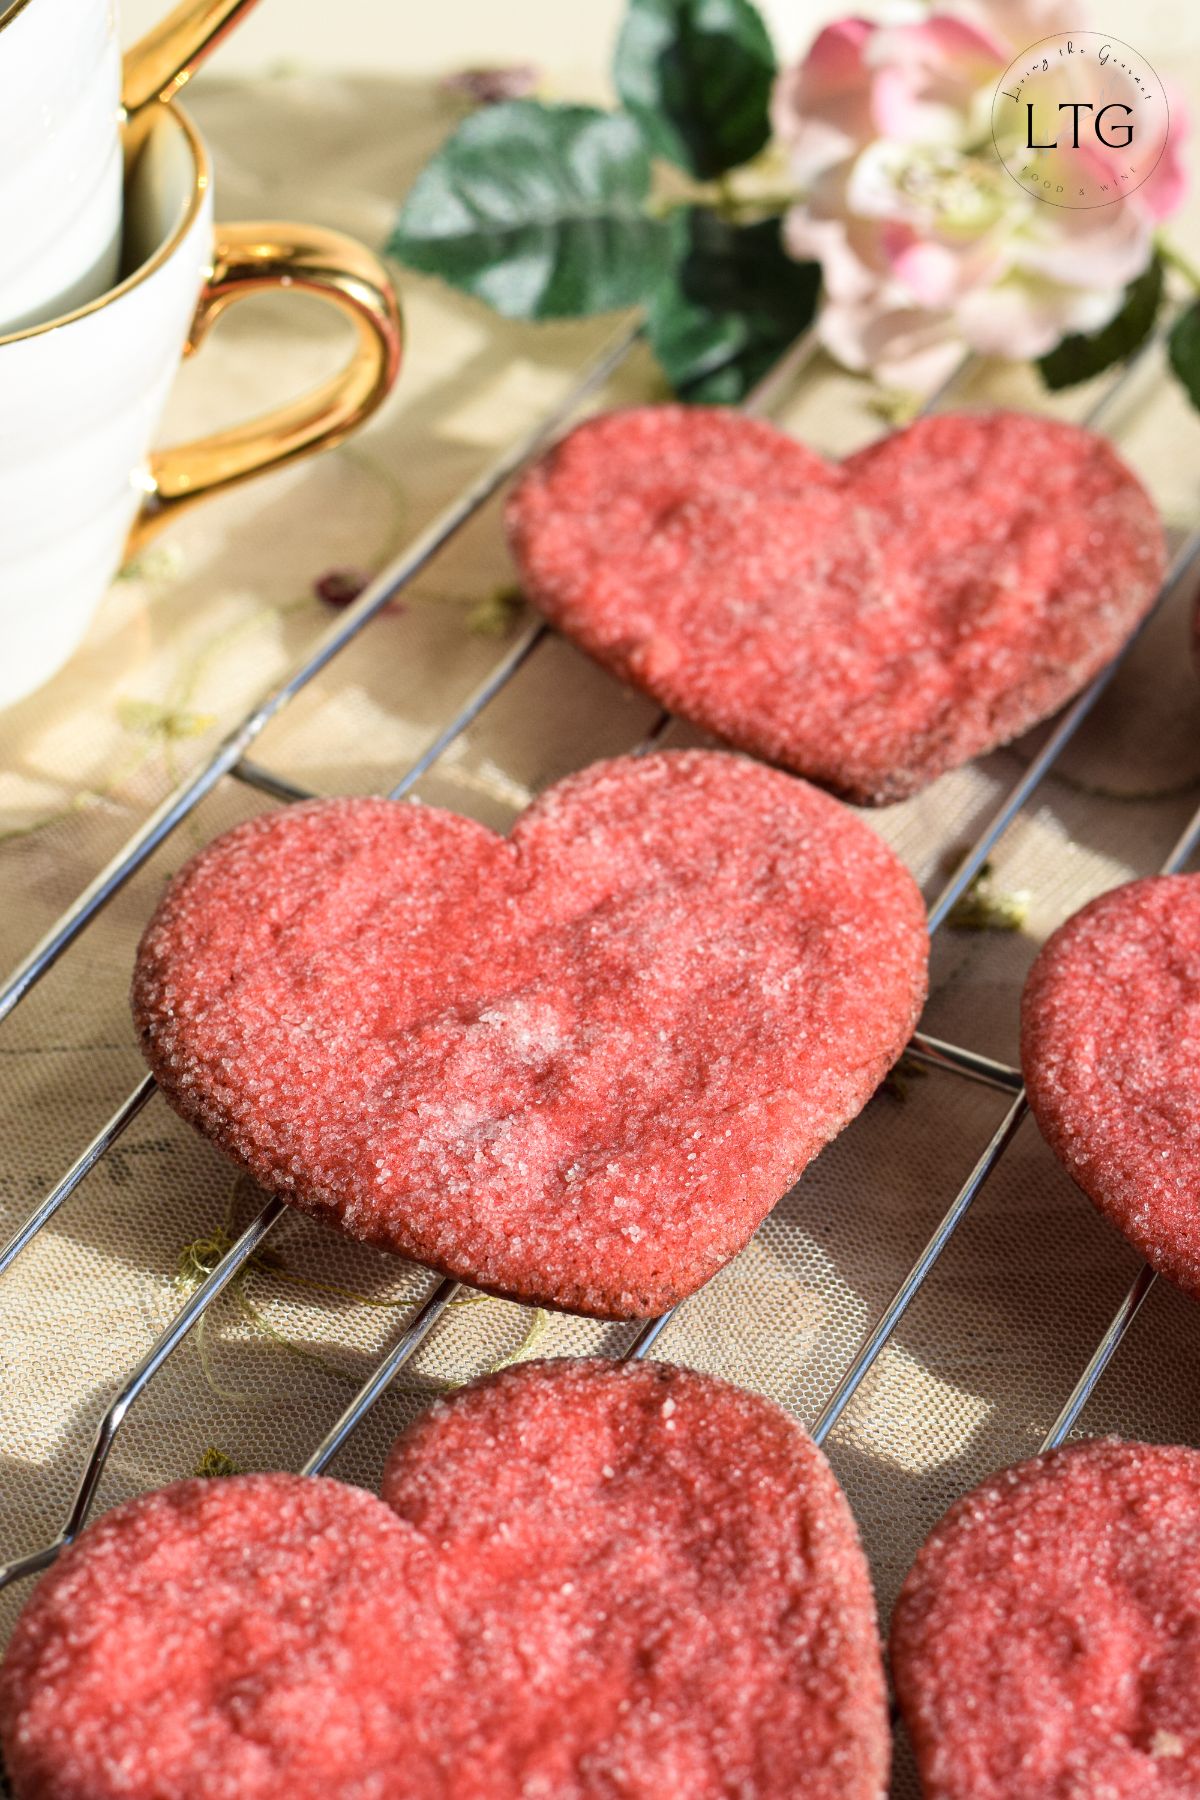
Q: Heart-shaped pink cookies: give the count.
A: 5